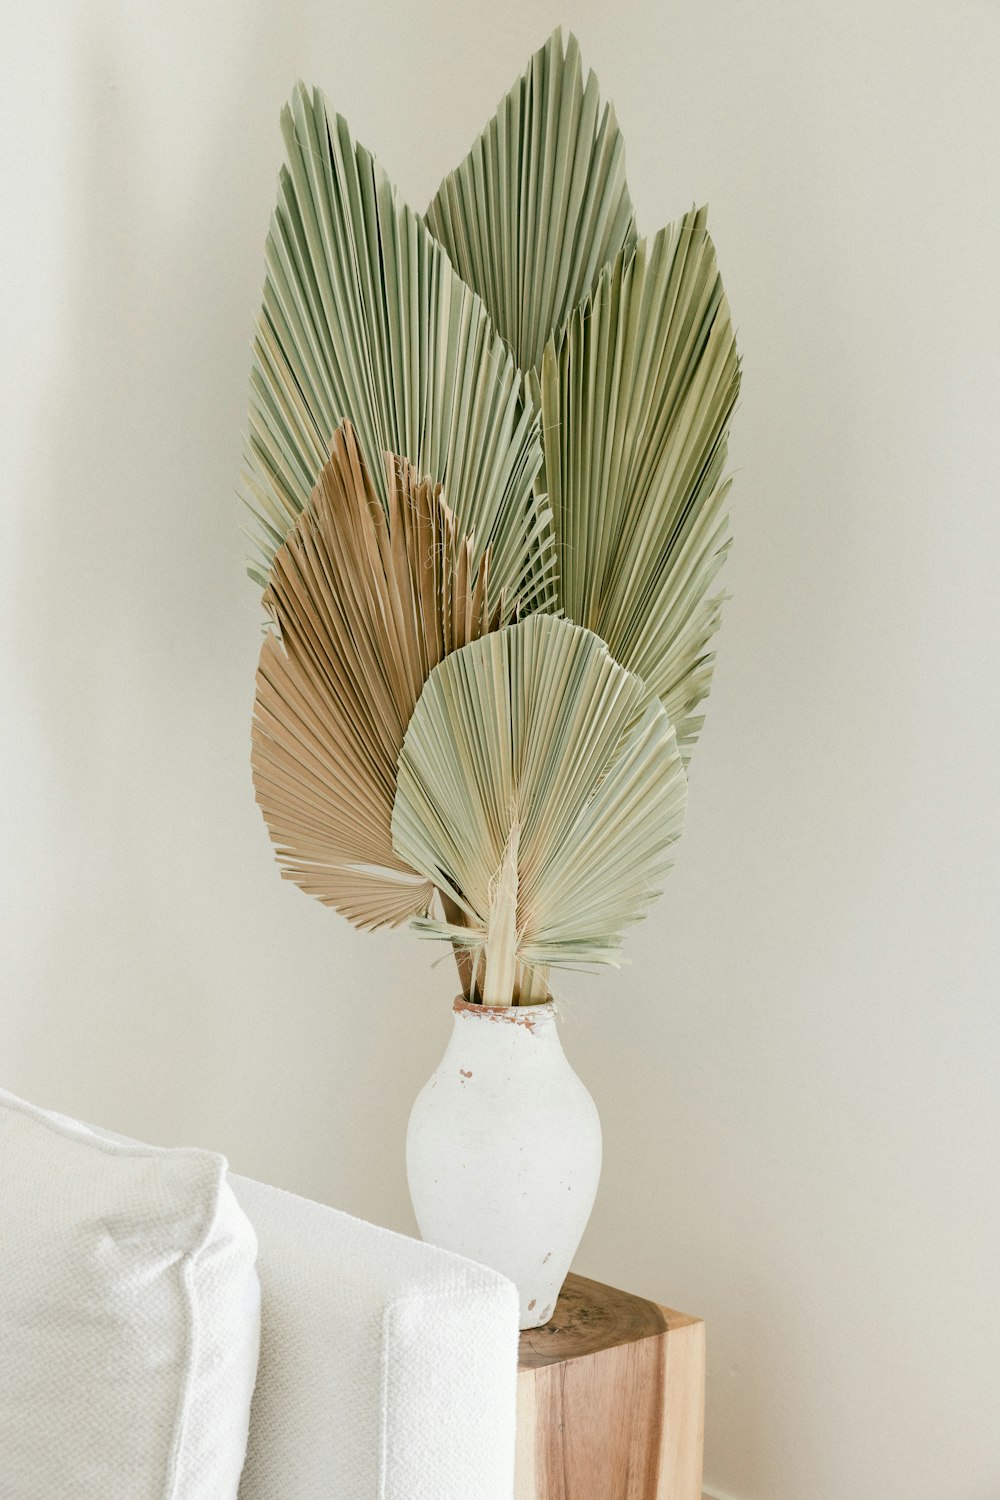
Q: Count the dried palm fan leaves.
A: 5